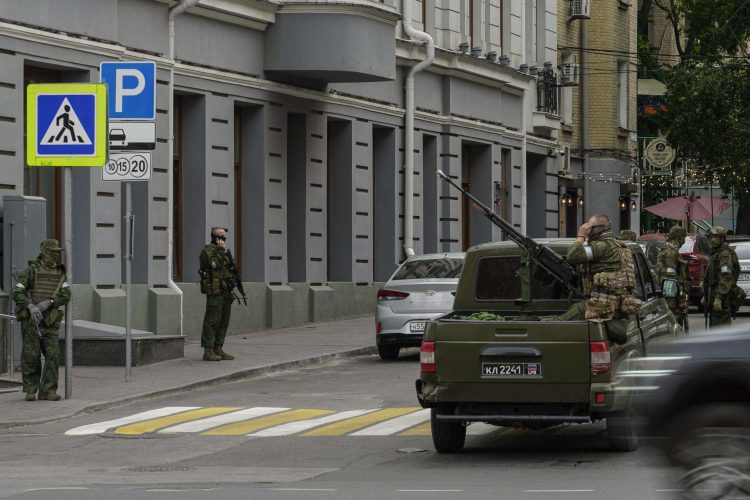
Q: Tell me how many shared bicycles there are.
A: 0